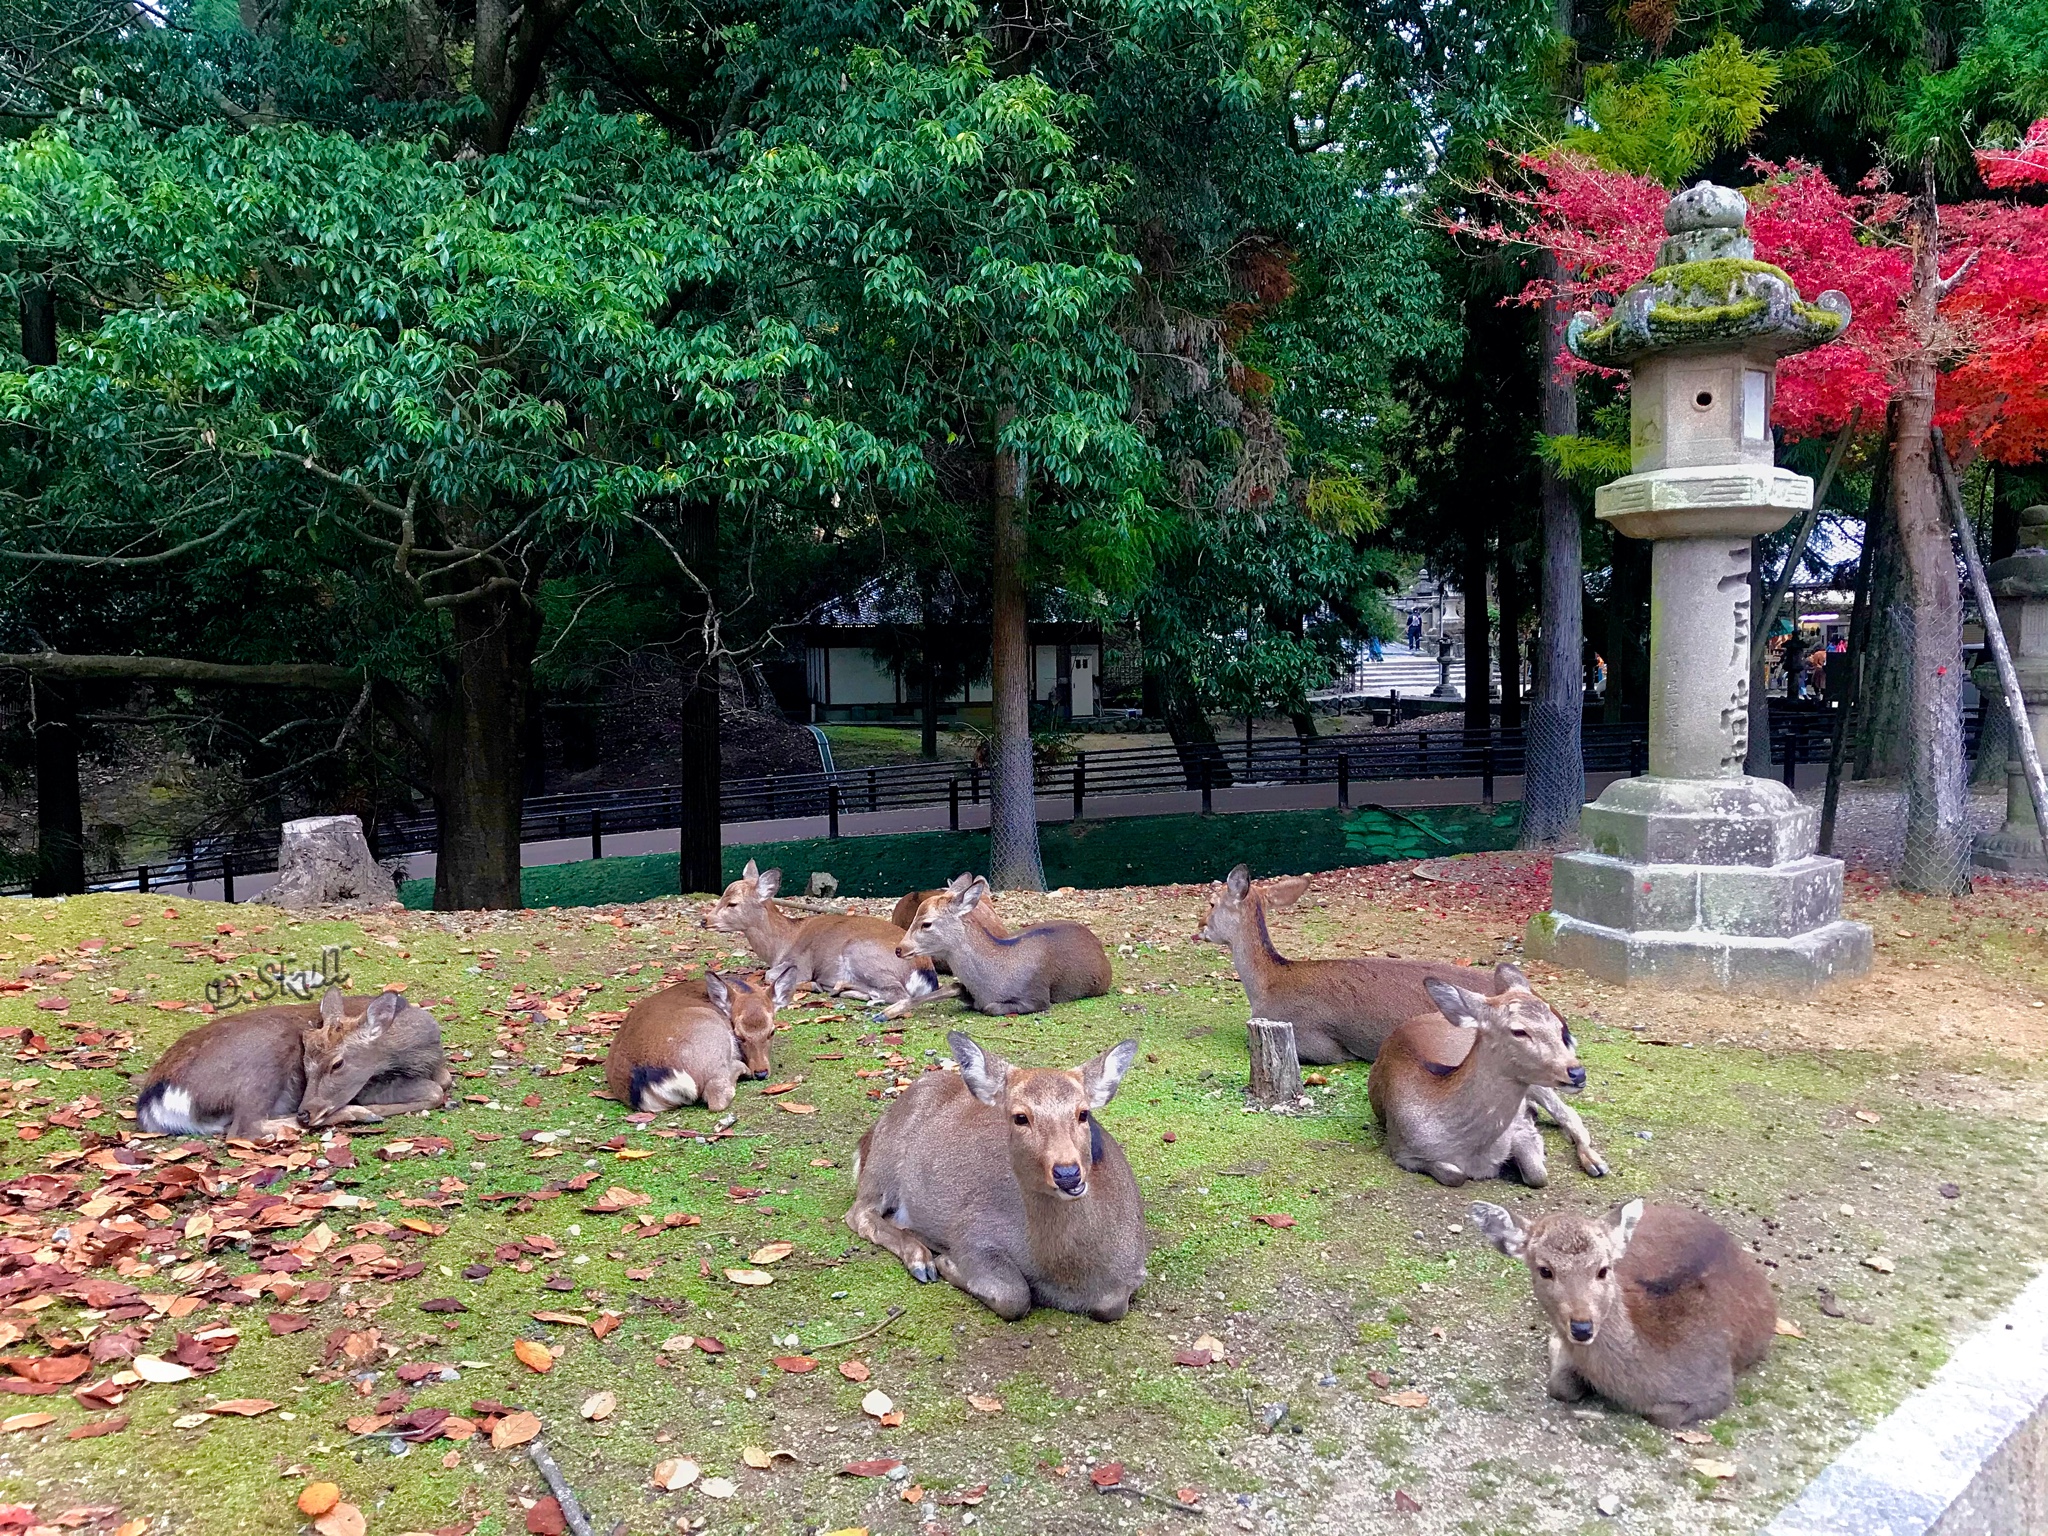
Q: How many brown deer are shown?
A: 9